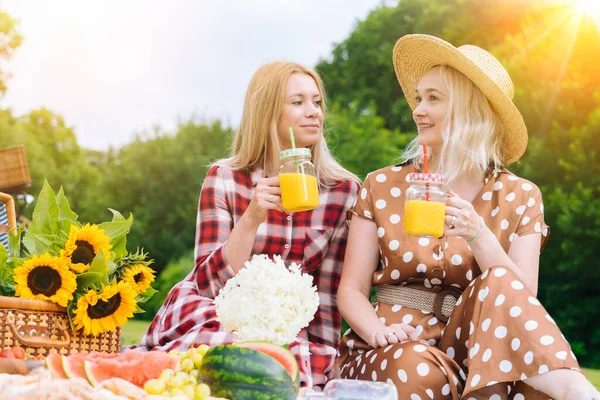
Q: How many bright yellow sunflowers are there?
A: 4